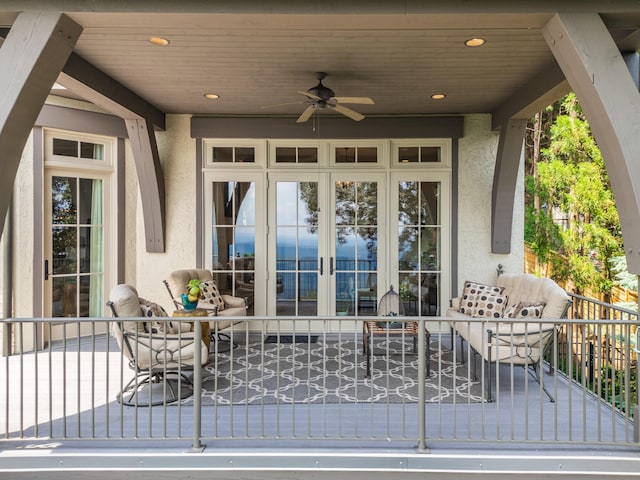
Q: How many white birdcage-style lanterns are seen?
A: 1